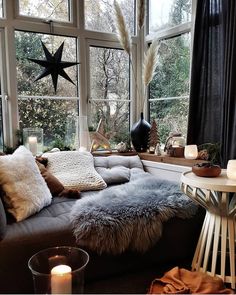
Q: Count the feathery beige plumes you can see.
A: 3